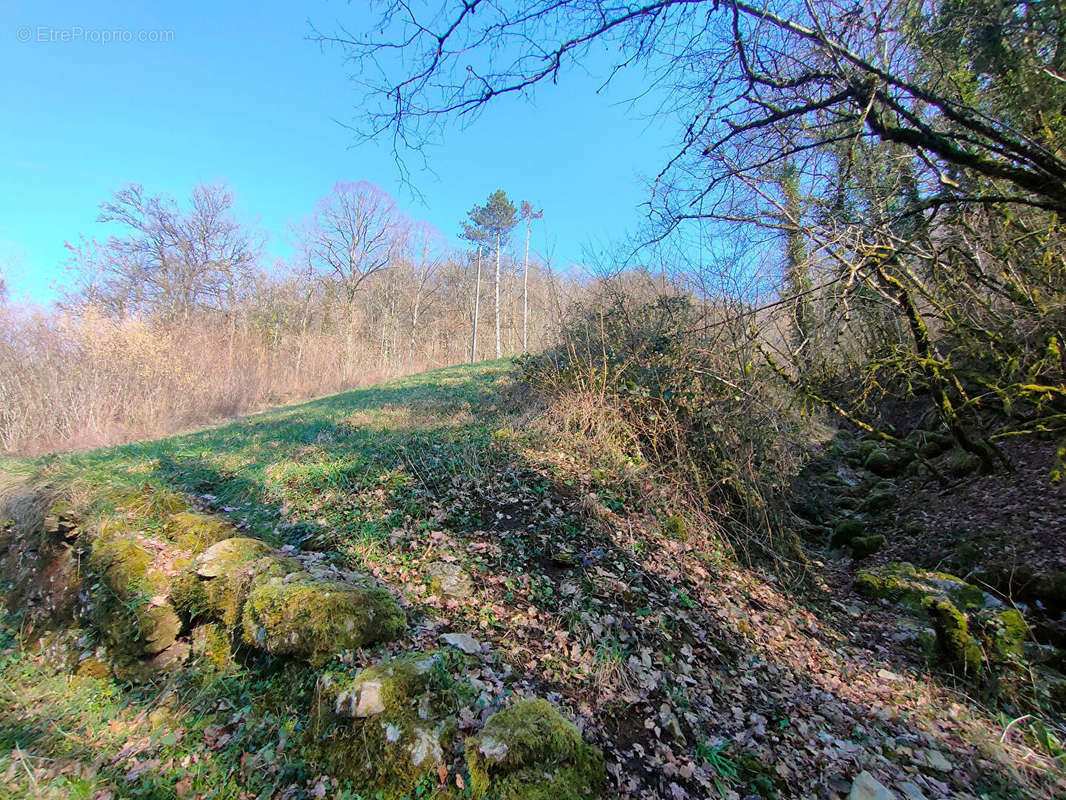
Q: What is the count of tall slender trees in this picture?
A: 3